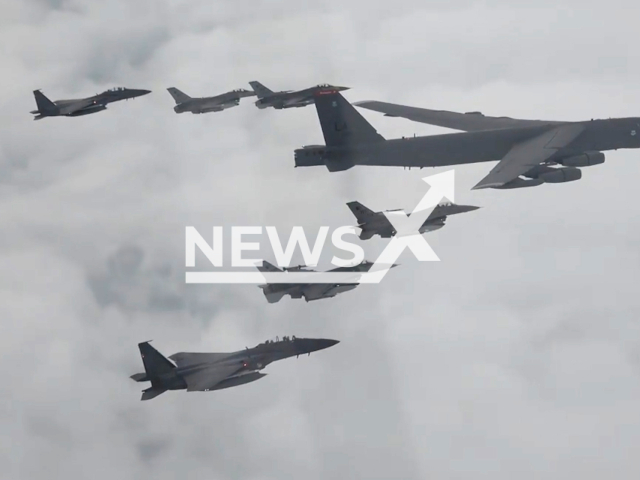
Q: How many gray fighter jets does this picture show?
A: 6